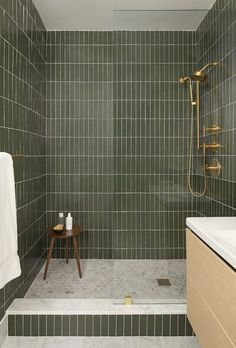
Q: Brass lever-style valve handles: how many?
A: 3